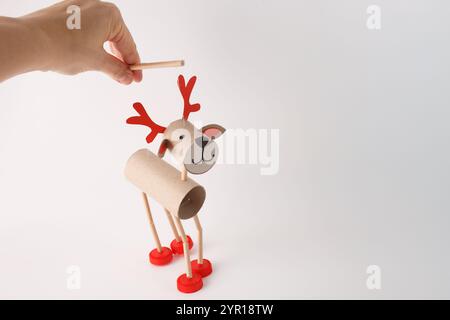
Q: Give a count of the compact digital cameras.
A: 0